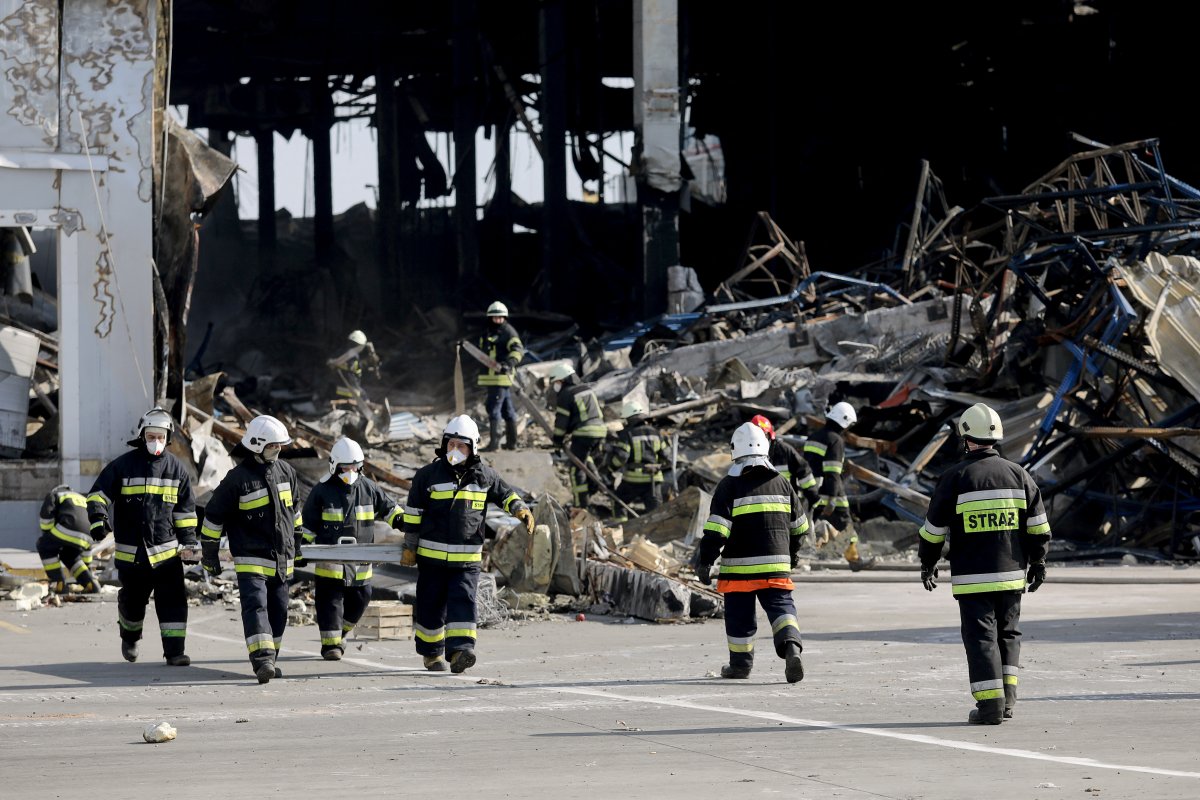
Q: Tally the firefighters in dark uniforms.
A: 13